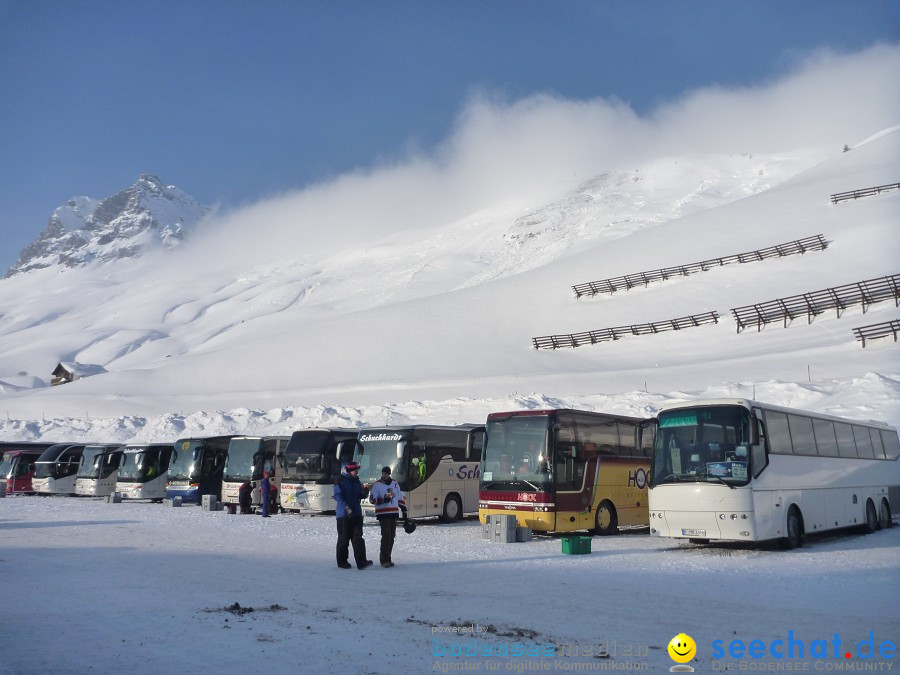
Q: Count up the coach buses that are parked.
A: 10